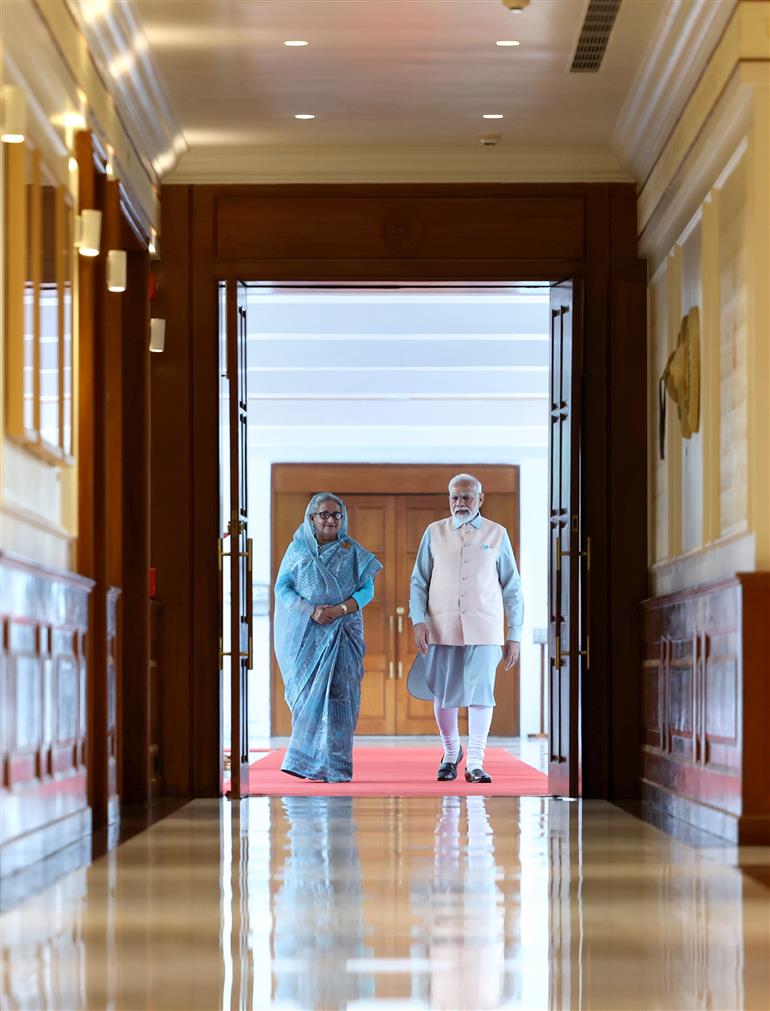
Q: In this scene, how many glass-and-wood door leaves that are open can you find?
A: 2